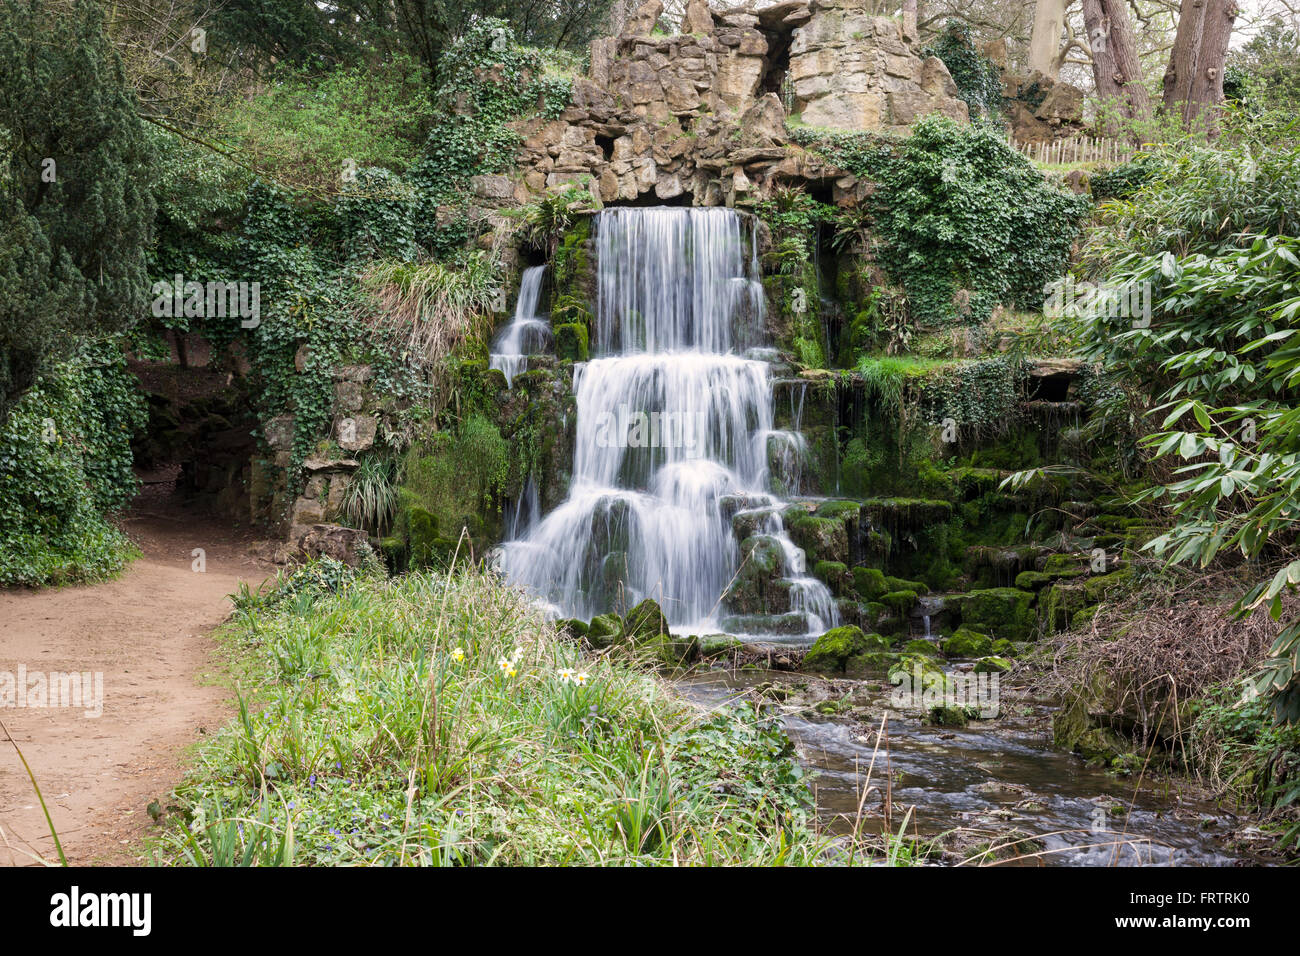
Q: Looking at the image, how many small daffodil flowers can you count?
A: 6